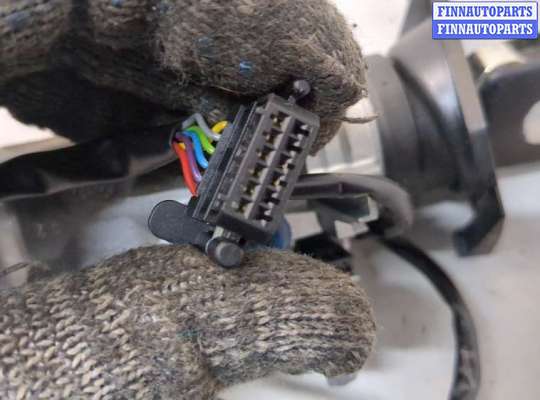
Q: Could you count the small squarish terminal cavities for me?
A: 12